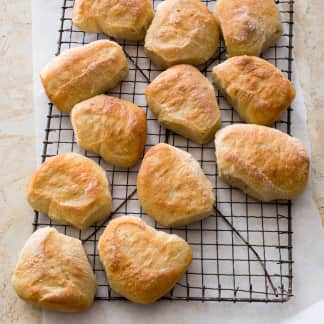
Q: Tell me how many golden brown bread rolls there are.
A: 12